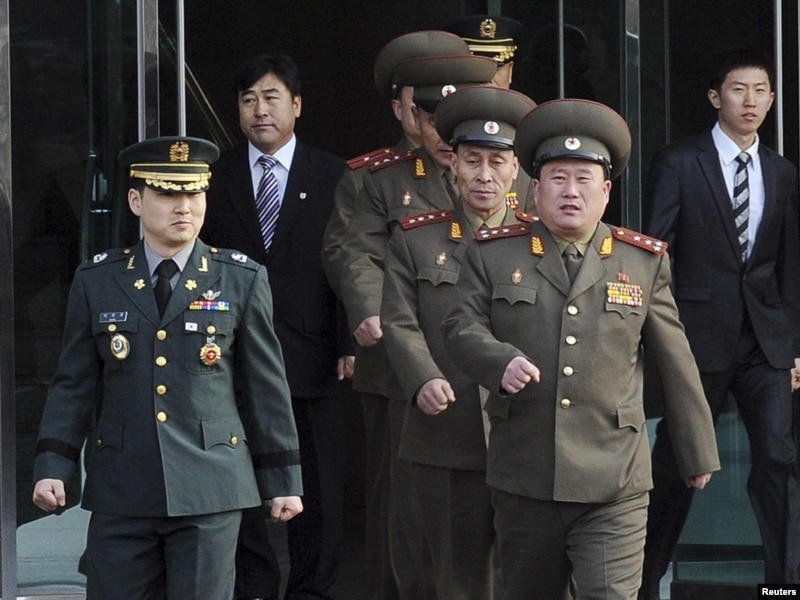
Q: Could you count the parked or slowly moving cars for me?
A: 0